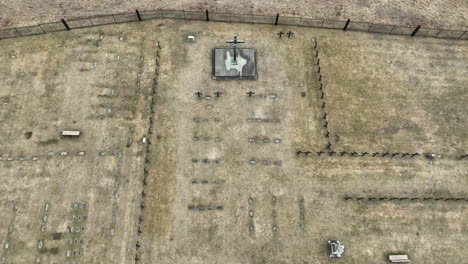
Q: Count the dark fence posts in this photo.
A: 6